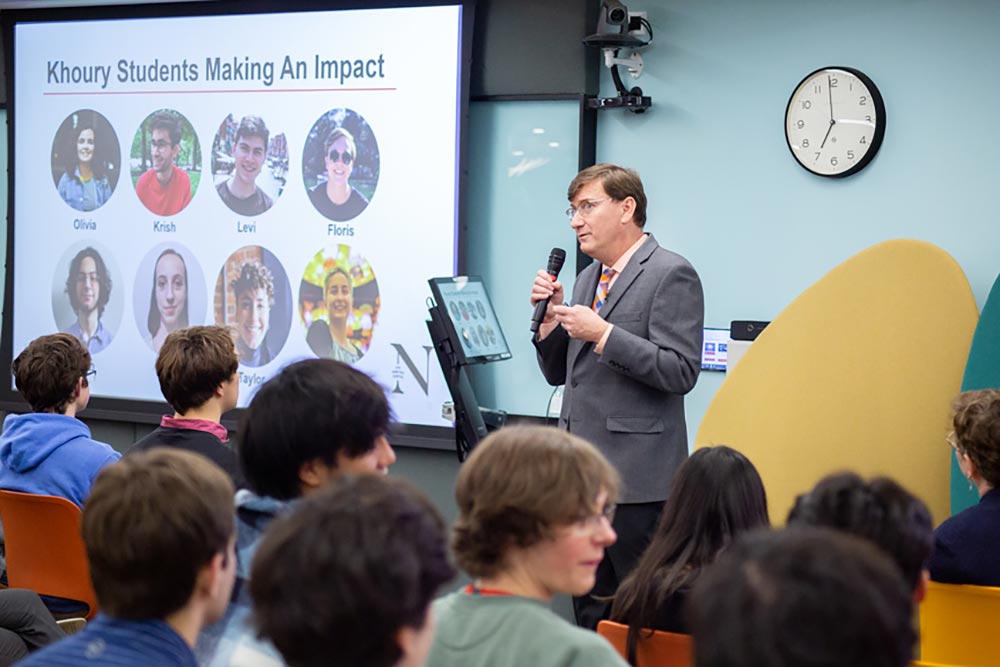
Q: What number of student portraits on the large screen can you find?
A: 8